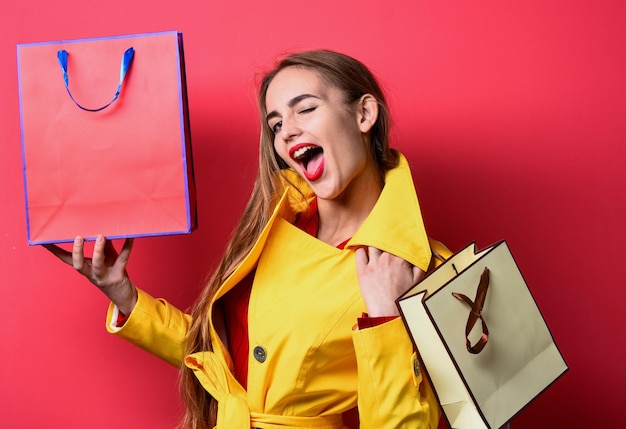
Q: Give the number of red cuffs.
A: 2